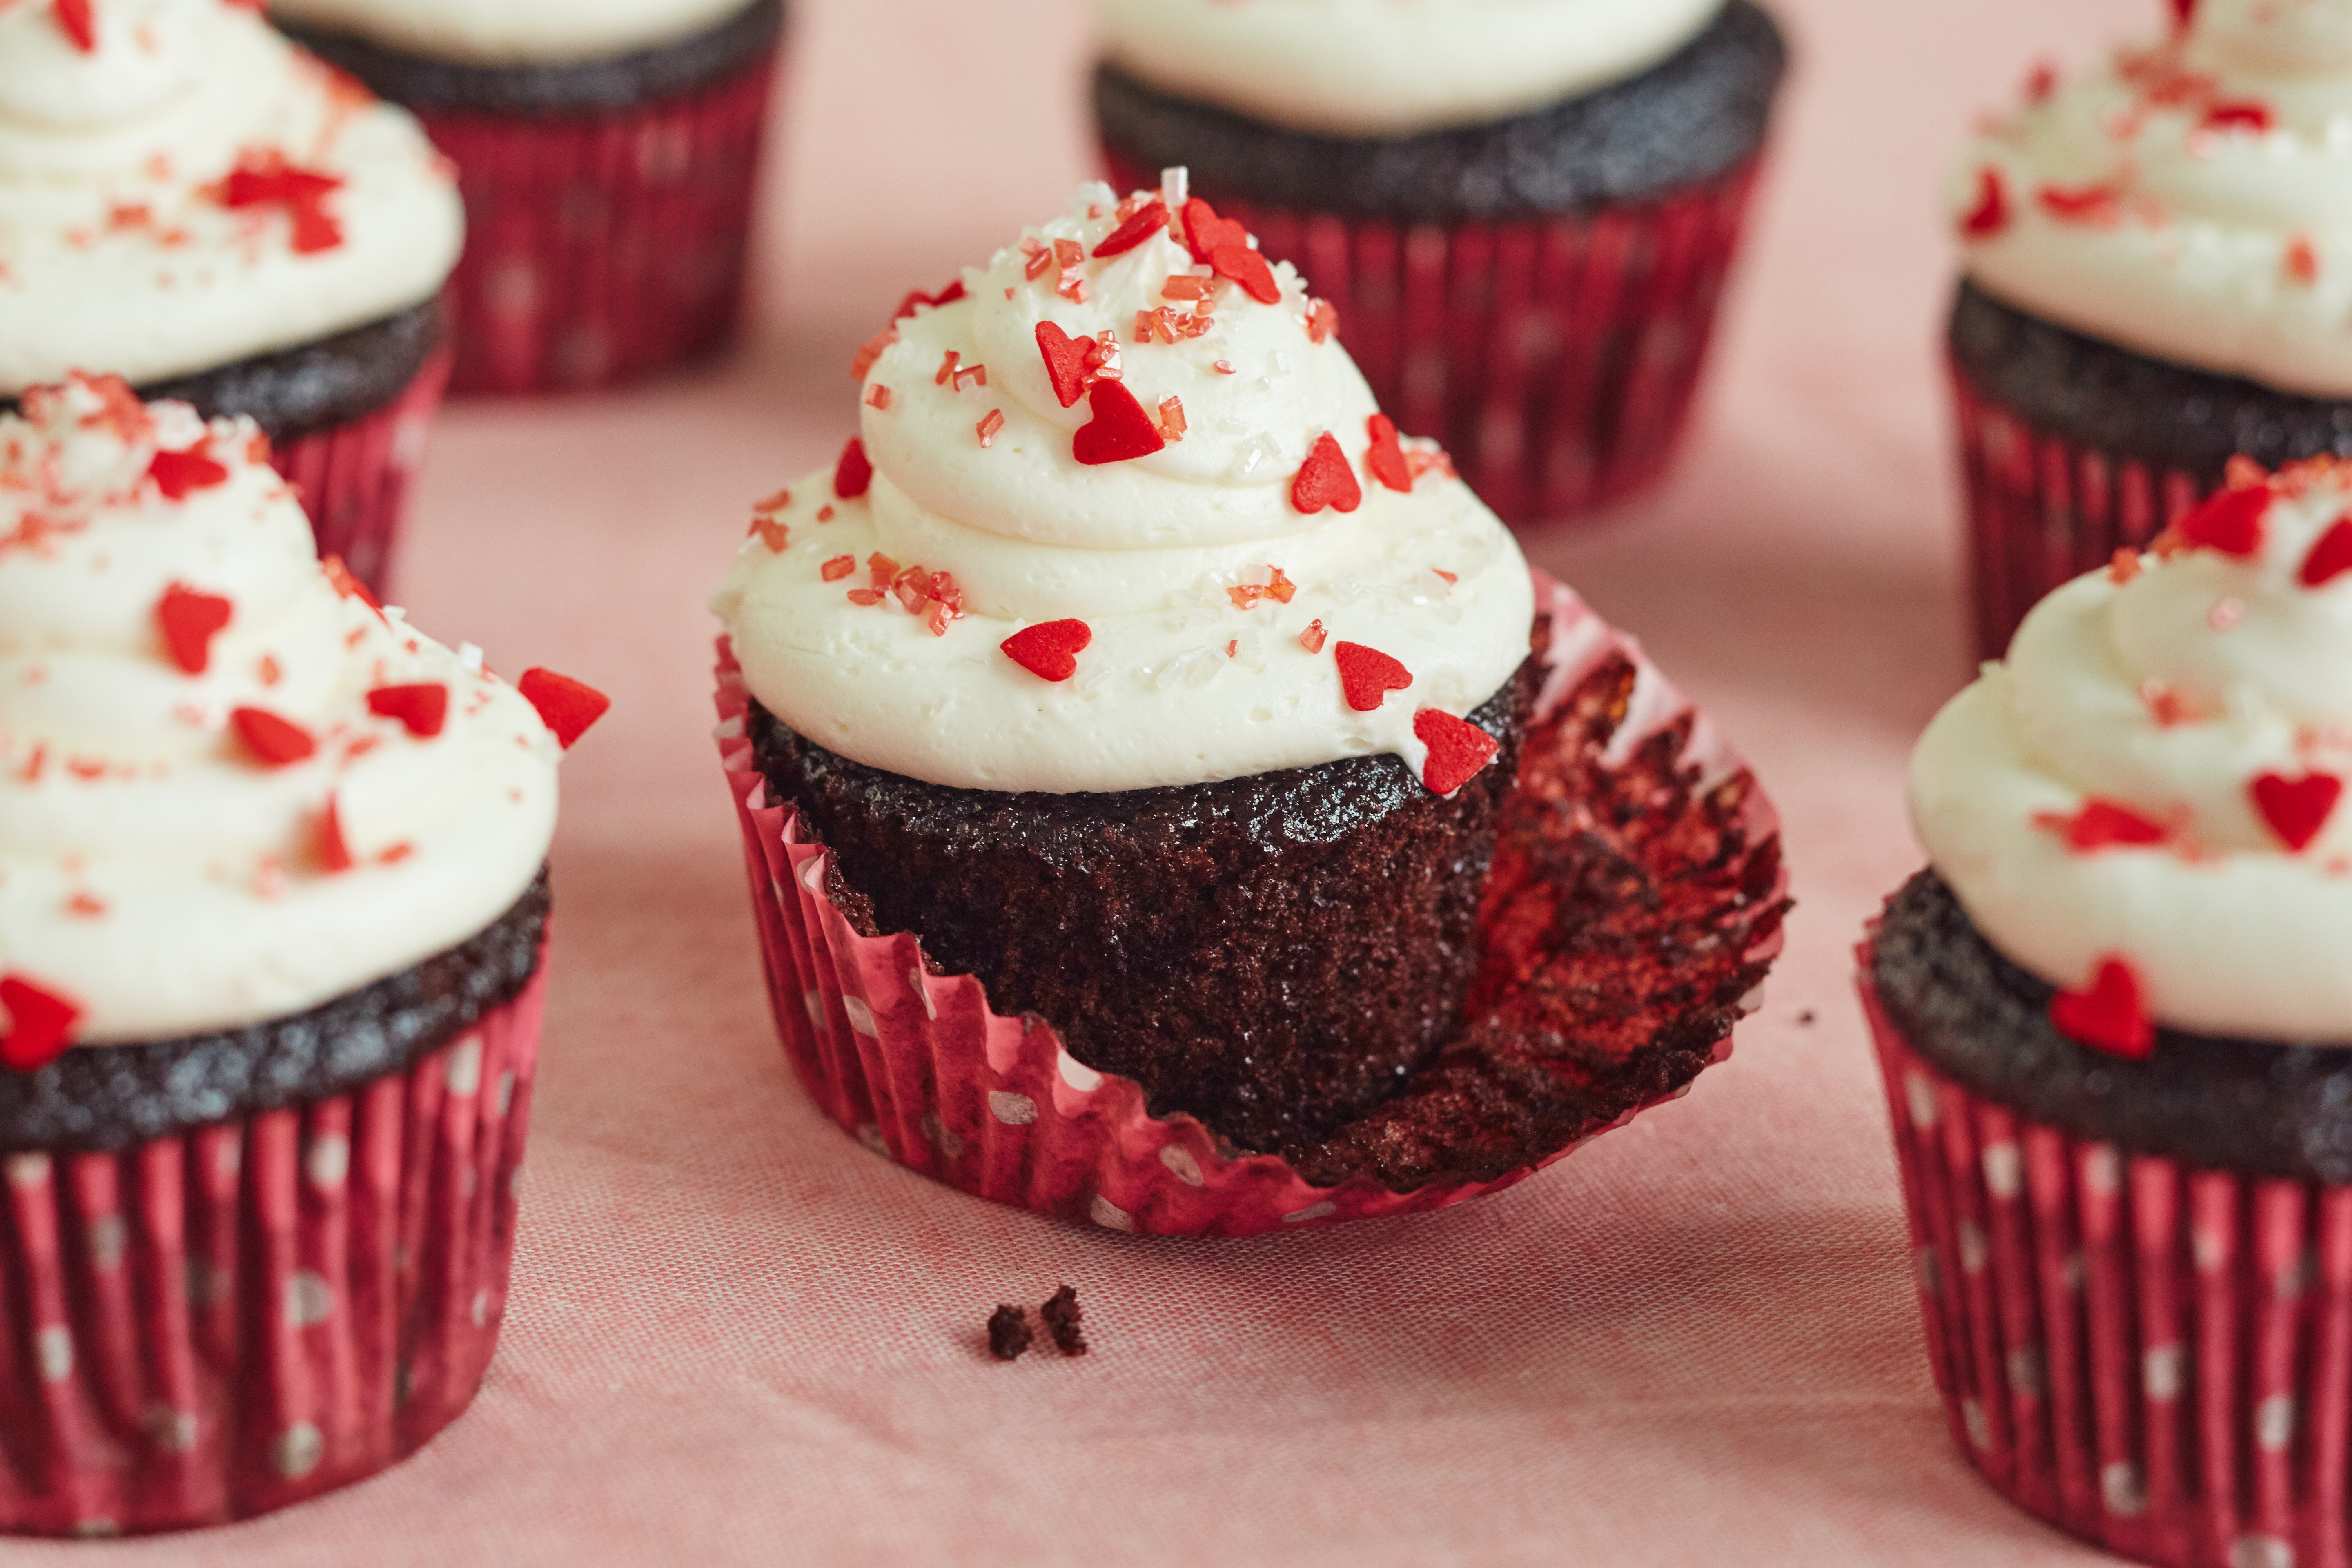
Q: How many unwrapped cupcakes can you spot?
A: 1